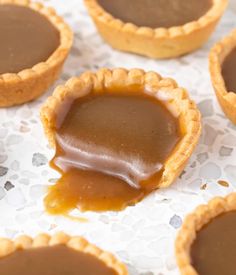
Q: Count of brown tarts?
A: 6